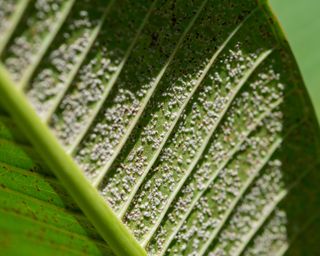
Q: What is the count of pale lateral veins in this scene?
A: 11